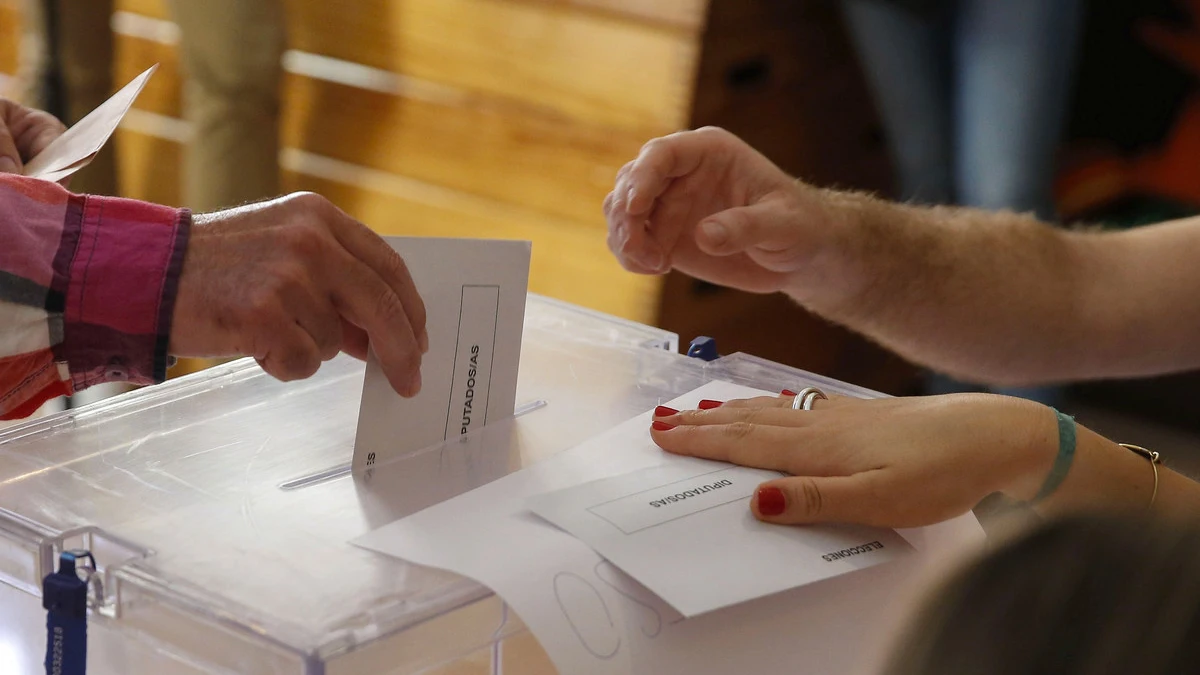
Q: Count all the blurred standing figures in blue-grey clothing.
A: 1